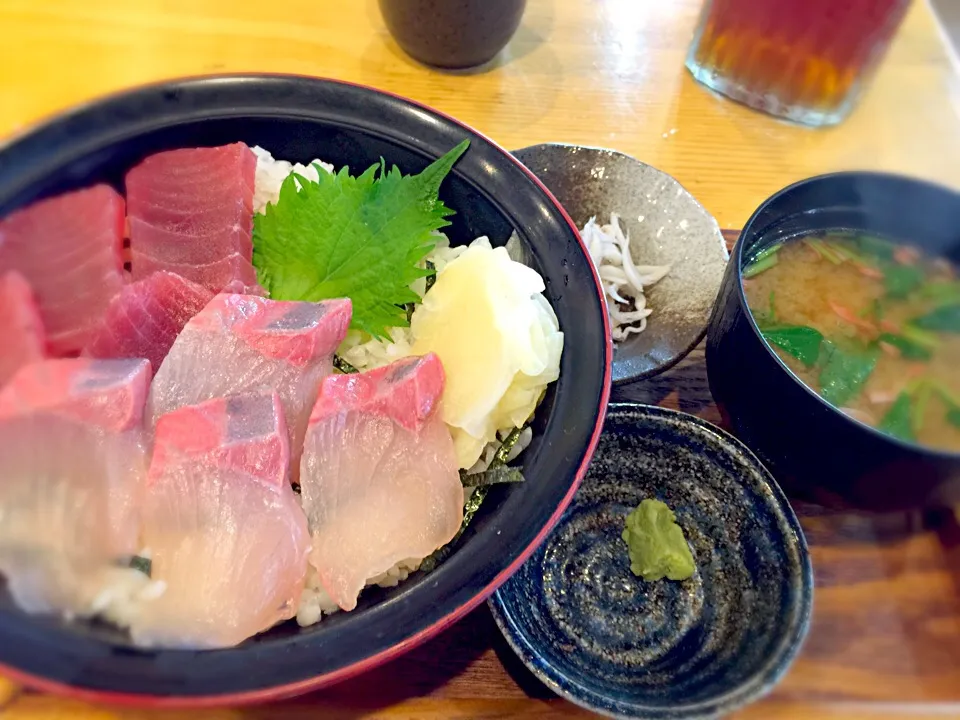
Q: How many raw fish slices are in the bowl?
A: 8